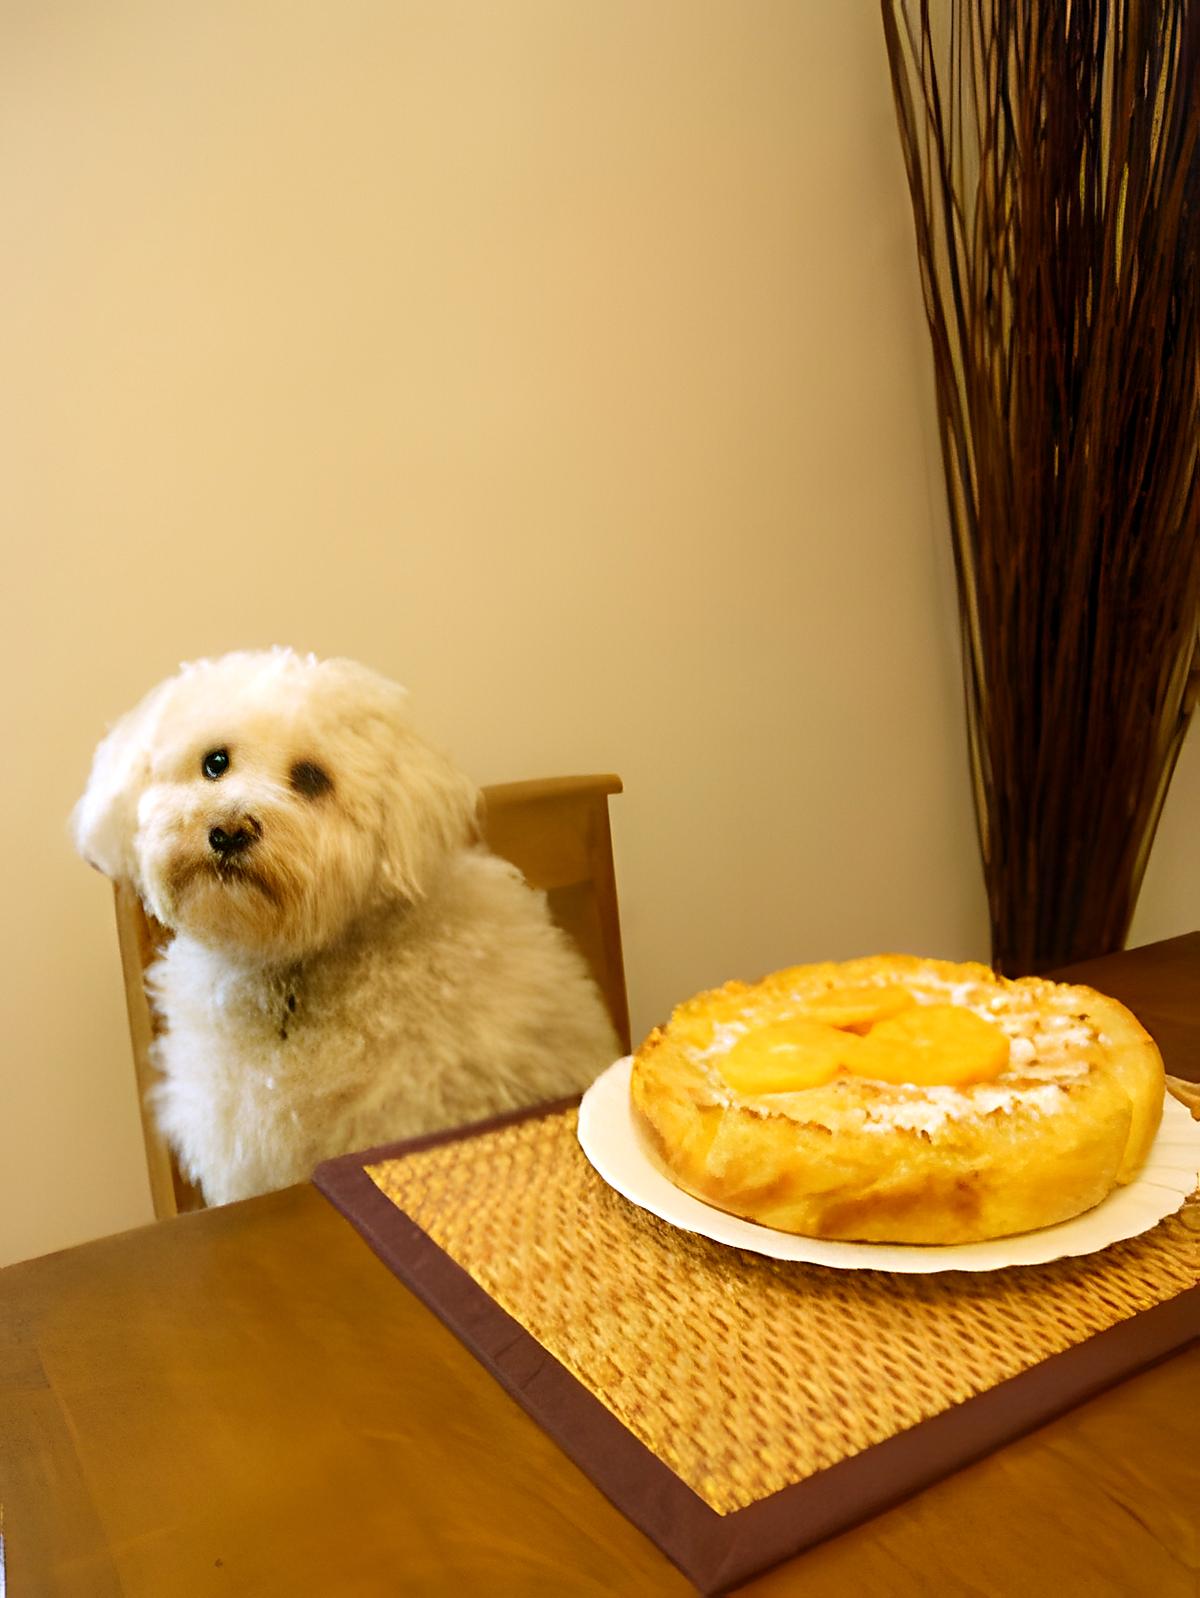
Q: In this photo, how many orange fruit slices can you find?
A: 3